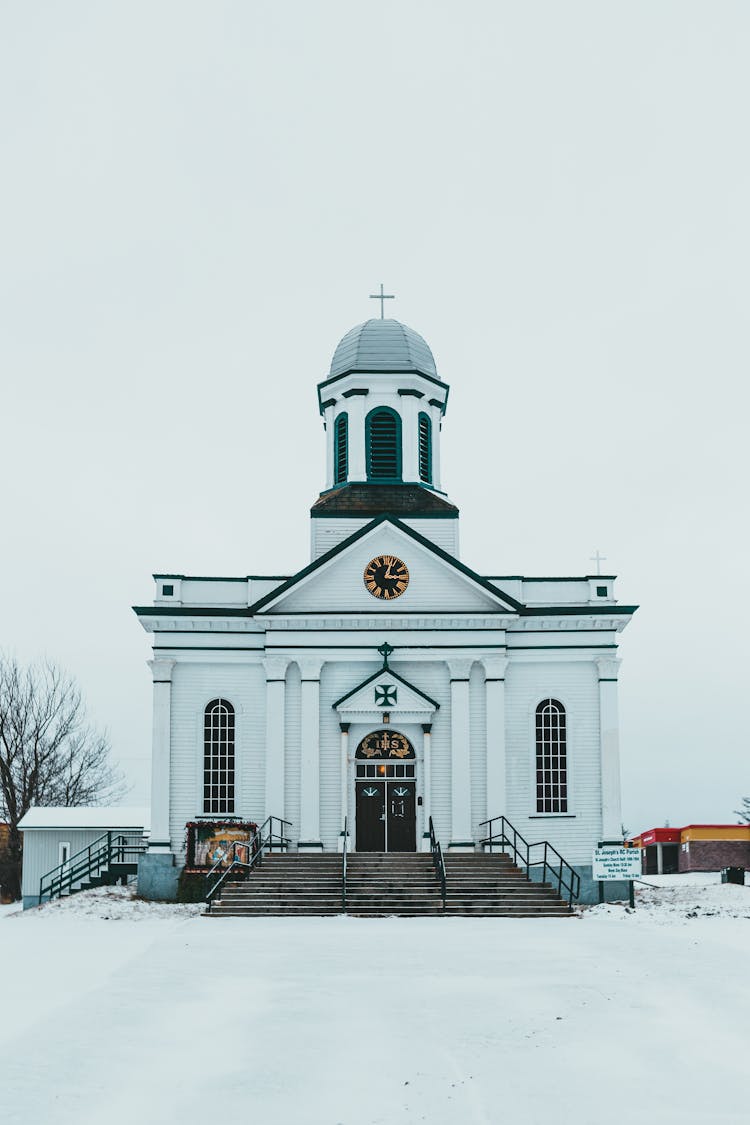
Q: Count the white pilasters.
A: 6